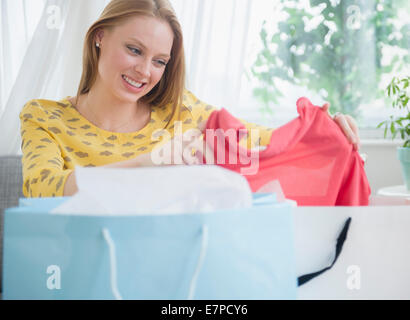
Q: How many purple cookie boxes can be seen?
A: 0